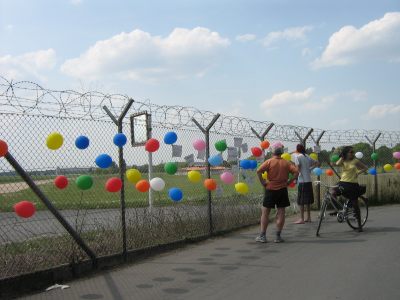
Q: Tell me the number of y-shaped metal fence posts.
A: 6